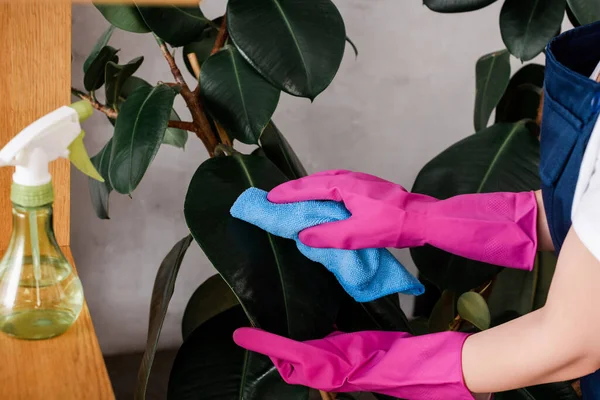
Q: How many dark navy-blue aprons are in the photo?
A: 1